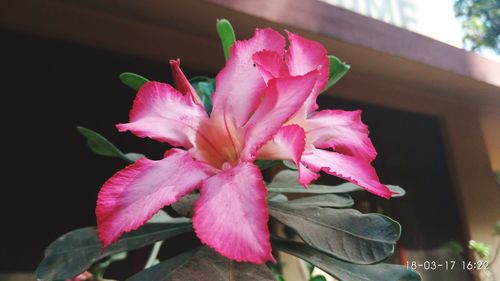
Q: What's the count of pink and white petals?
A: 10